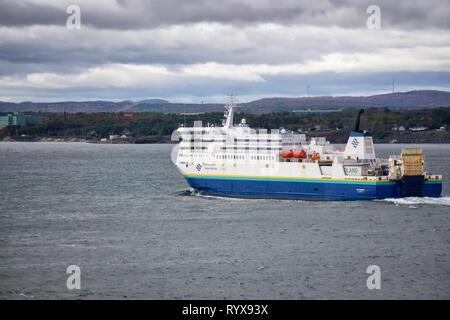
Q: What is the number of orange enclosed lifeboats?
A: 2